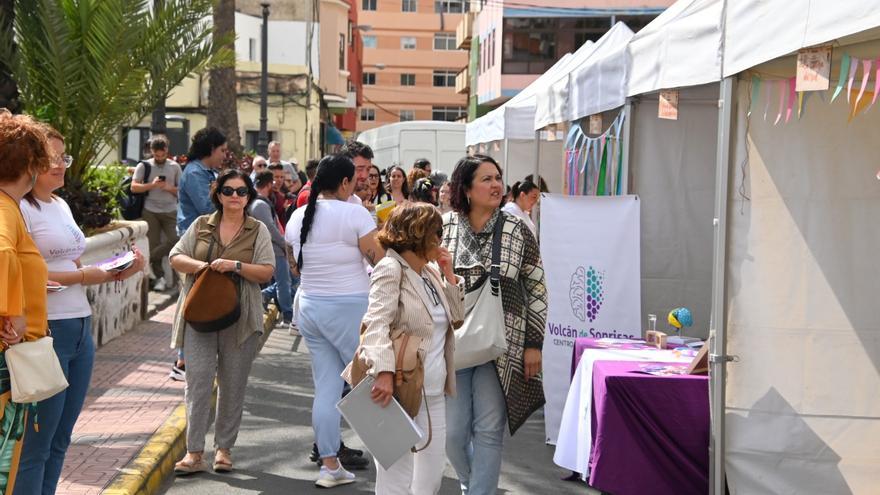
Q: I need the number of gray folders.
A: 1